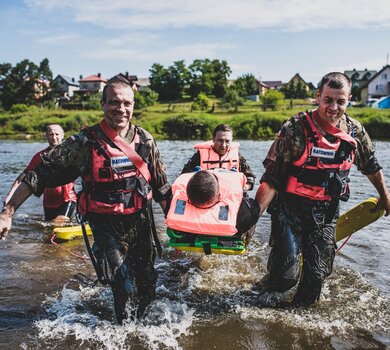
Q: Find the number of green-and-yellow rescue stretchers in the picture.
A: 1